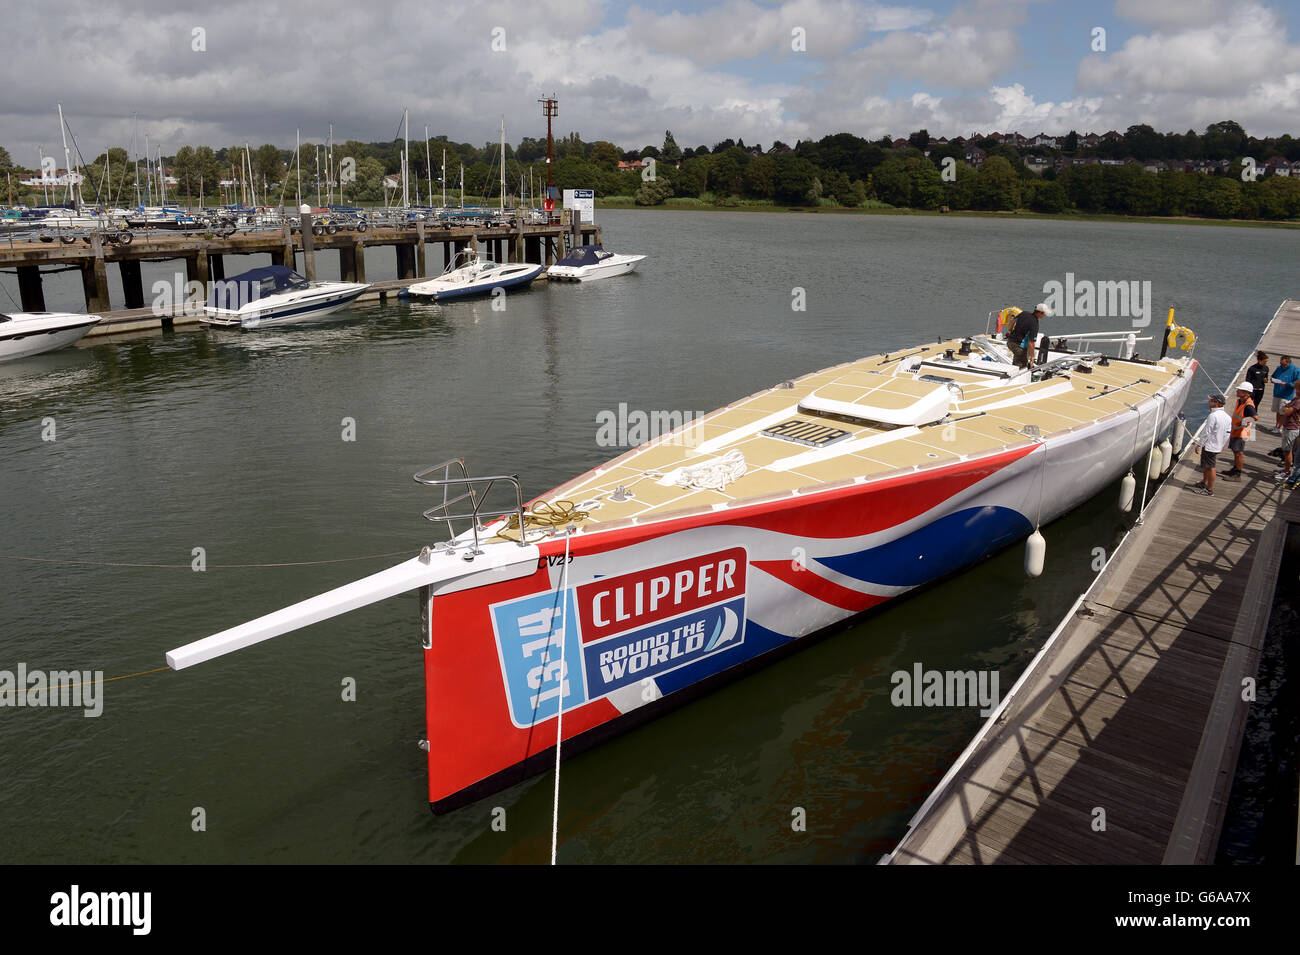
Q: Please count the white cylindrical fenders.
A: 5